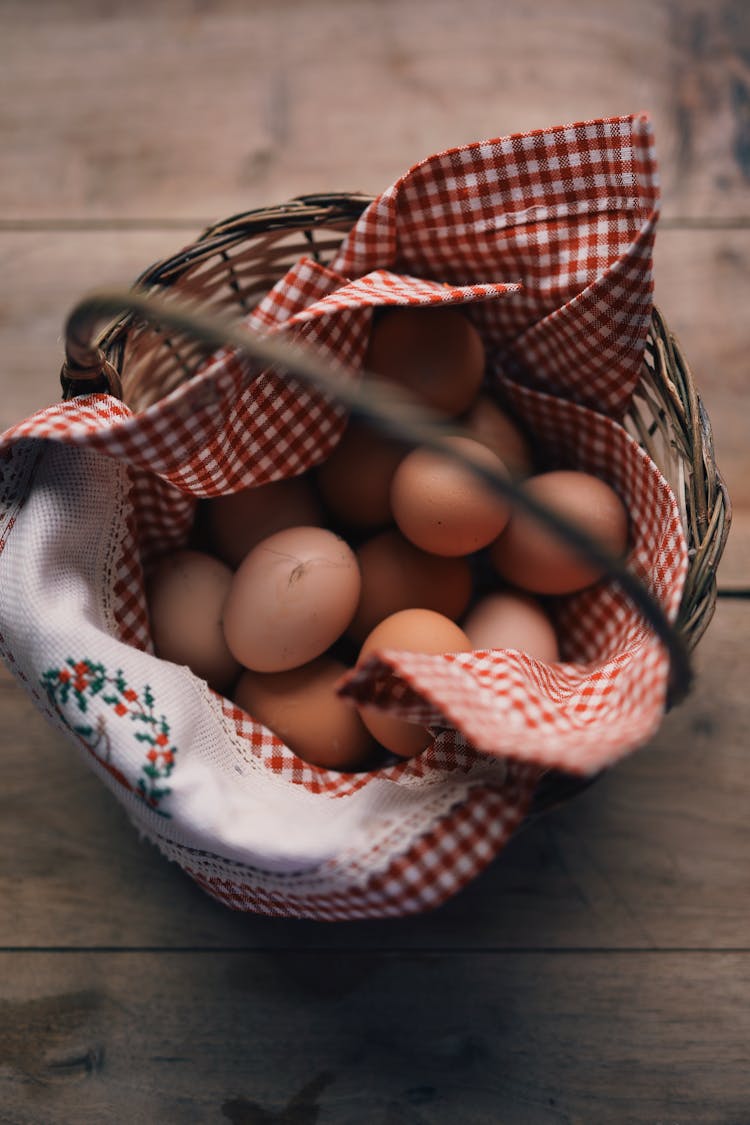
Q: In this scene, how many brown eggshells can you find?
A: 12